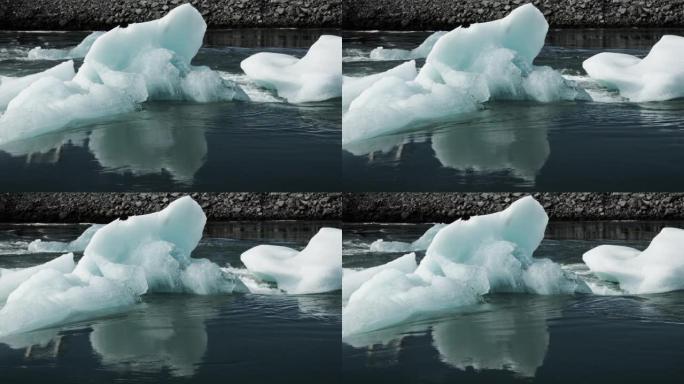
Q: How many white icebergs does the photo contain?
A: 12